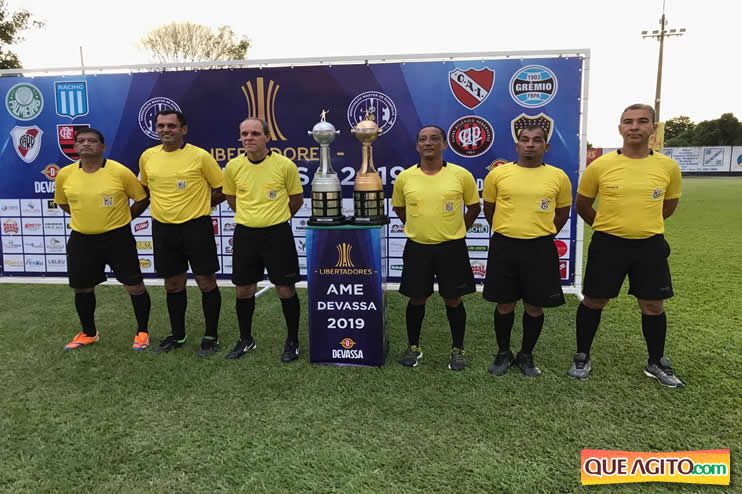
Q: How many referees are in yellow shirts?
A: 6